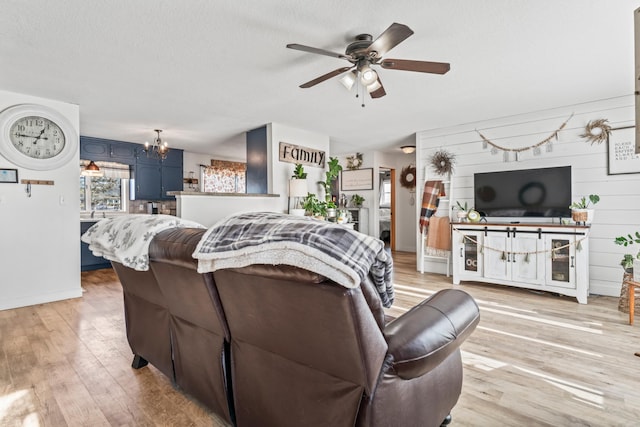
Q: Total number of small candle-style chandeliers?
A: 1